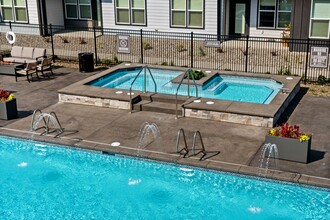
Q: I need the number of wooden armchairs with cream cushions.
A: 2